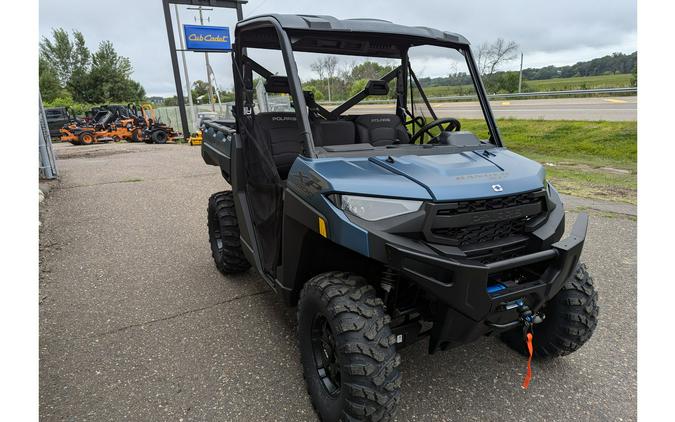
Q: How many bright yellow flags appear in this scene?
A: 0